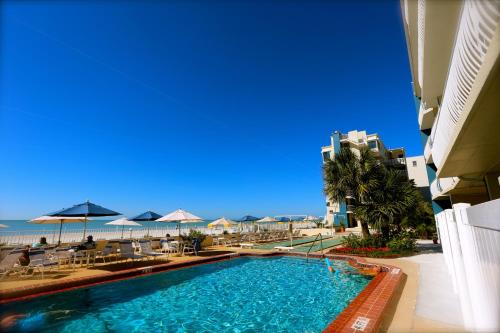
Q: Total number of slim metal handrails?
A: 1